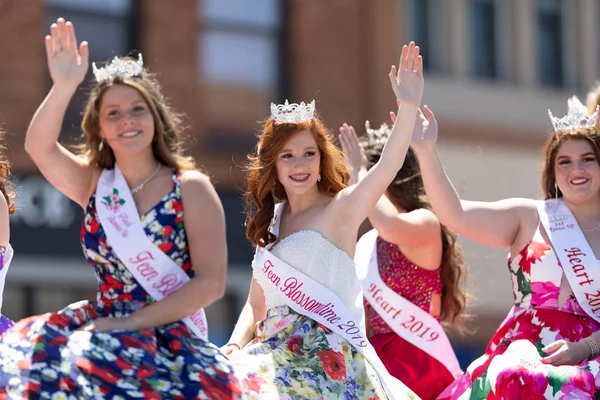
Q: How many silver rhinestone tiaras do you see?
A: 4